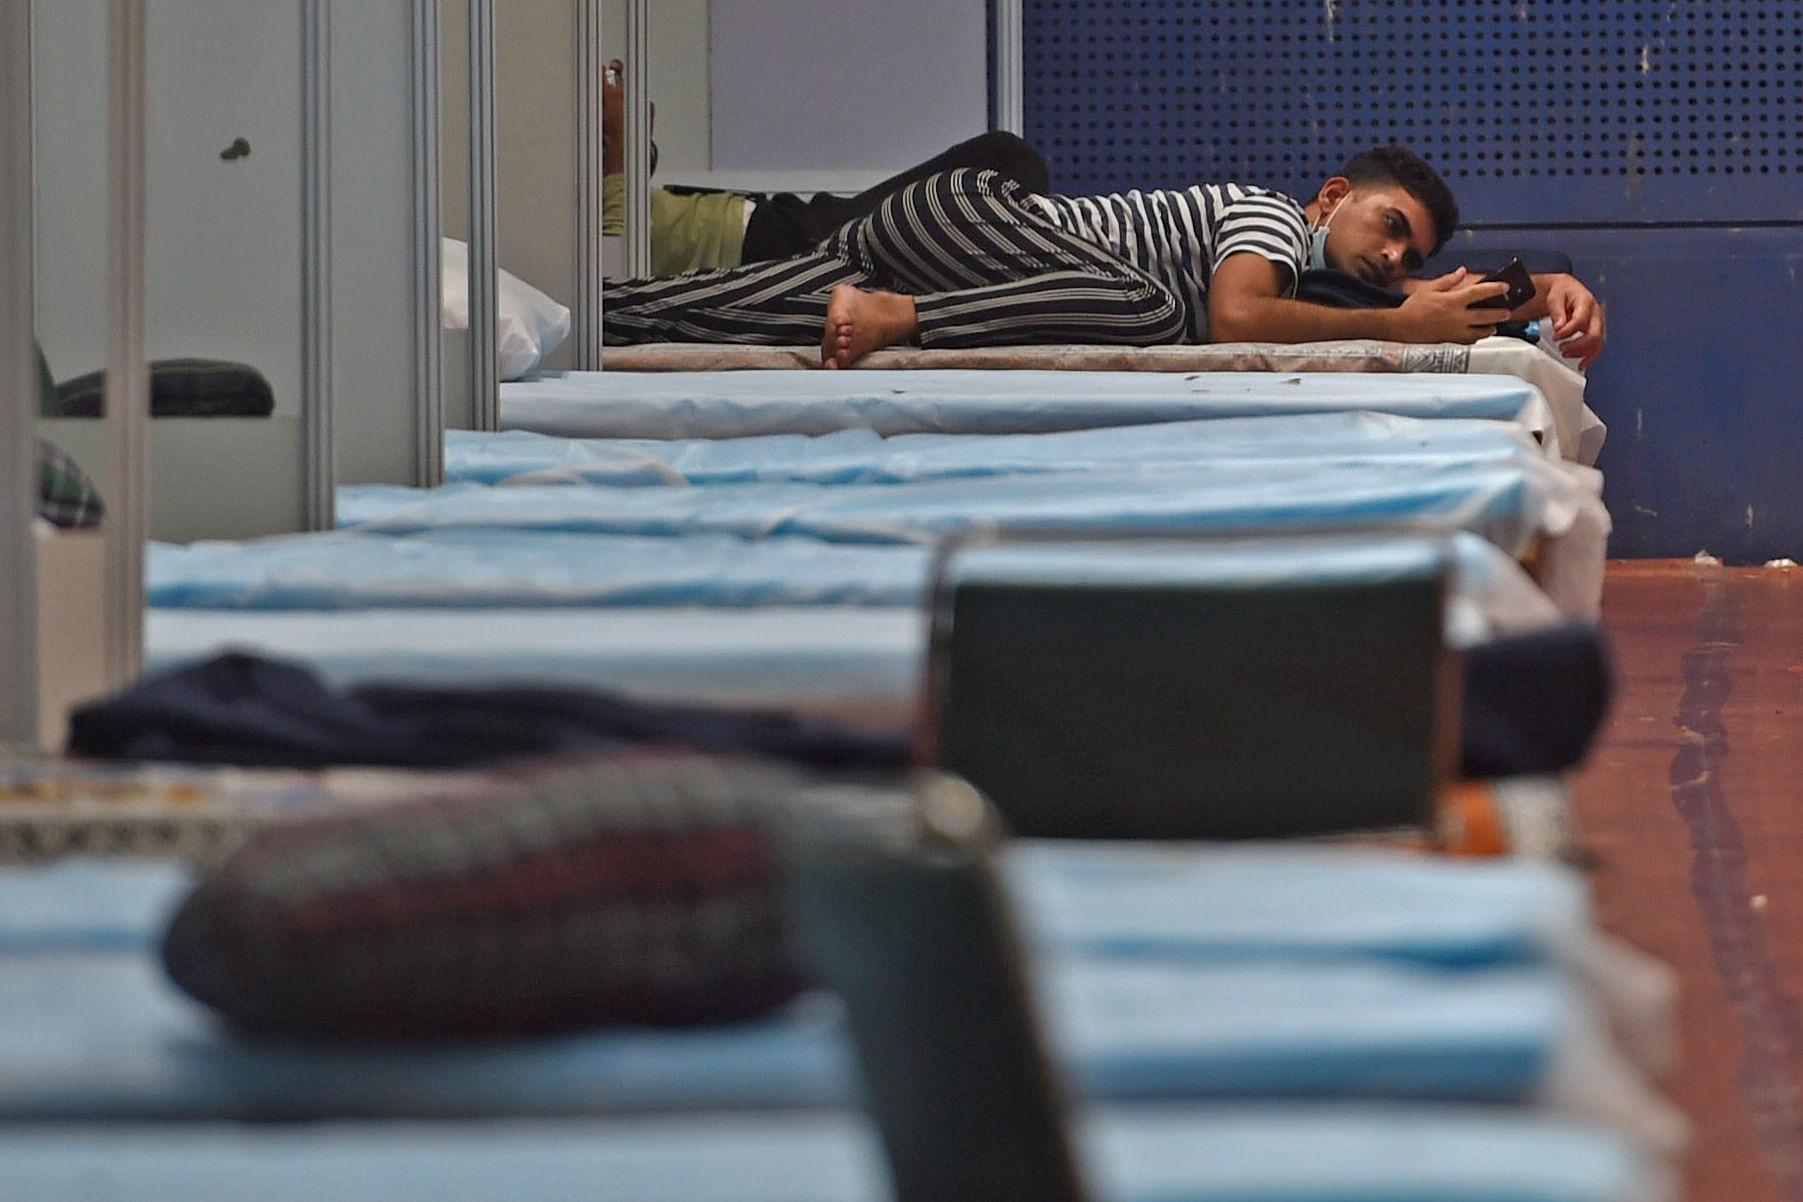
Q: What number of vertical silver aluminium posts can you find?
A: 8